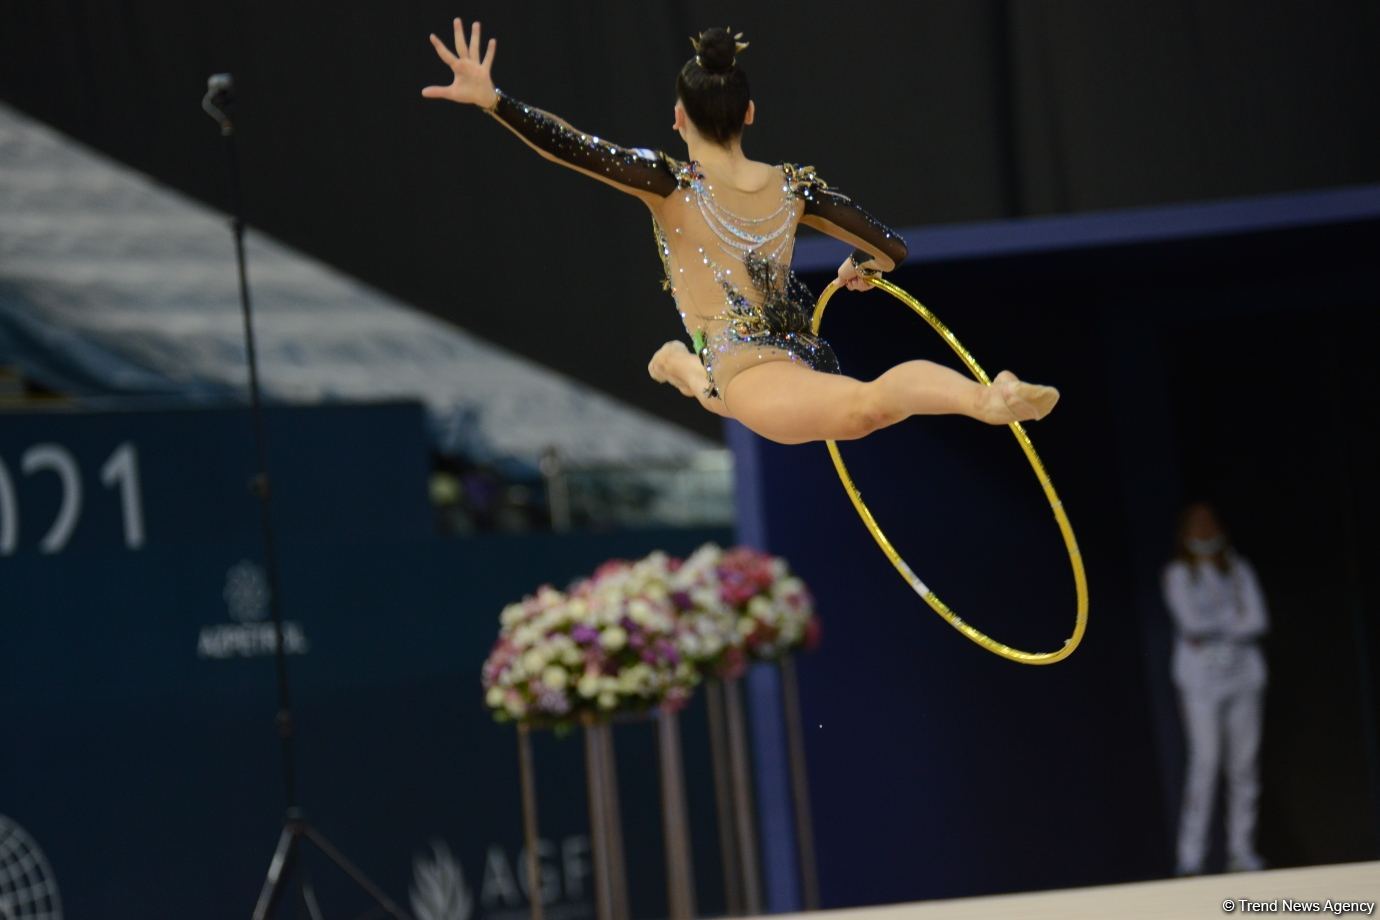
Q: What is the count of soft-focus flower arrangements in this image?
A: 2